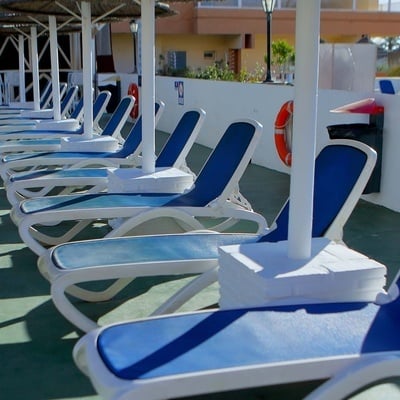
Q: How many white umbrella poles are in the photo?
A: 6